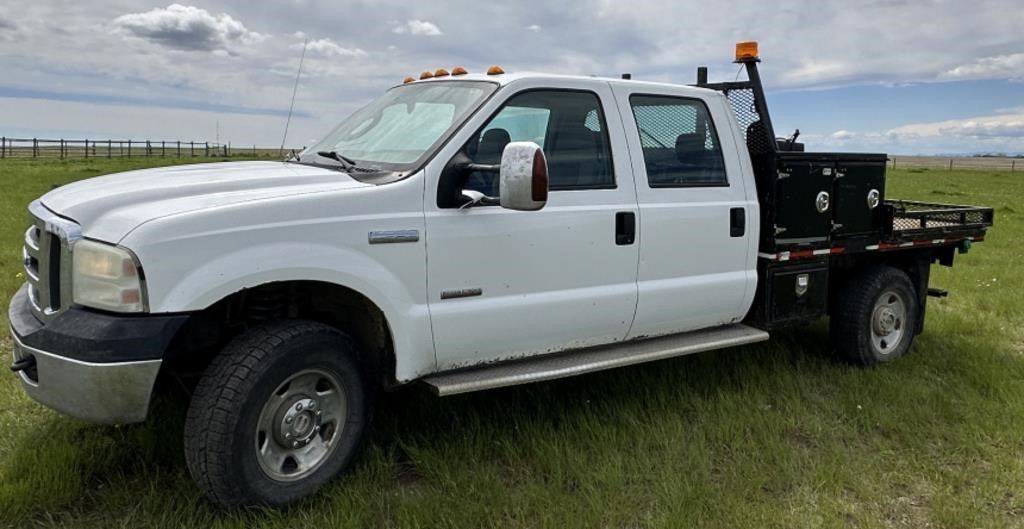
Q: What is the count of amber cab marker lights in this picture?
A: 5